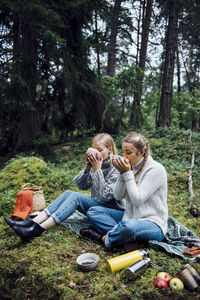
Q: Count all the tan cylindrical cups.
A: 2